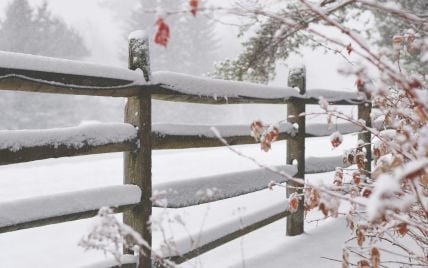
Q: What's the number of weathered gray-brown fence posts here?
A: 3